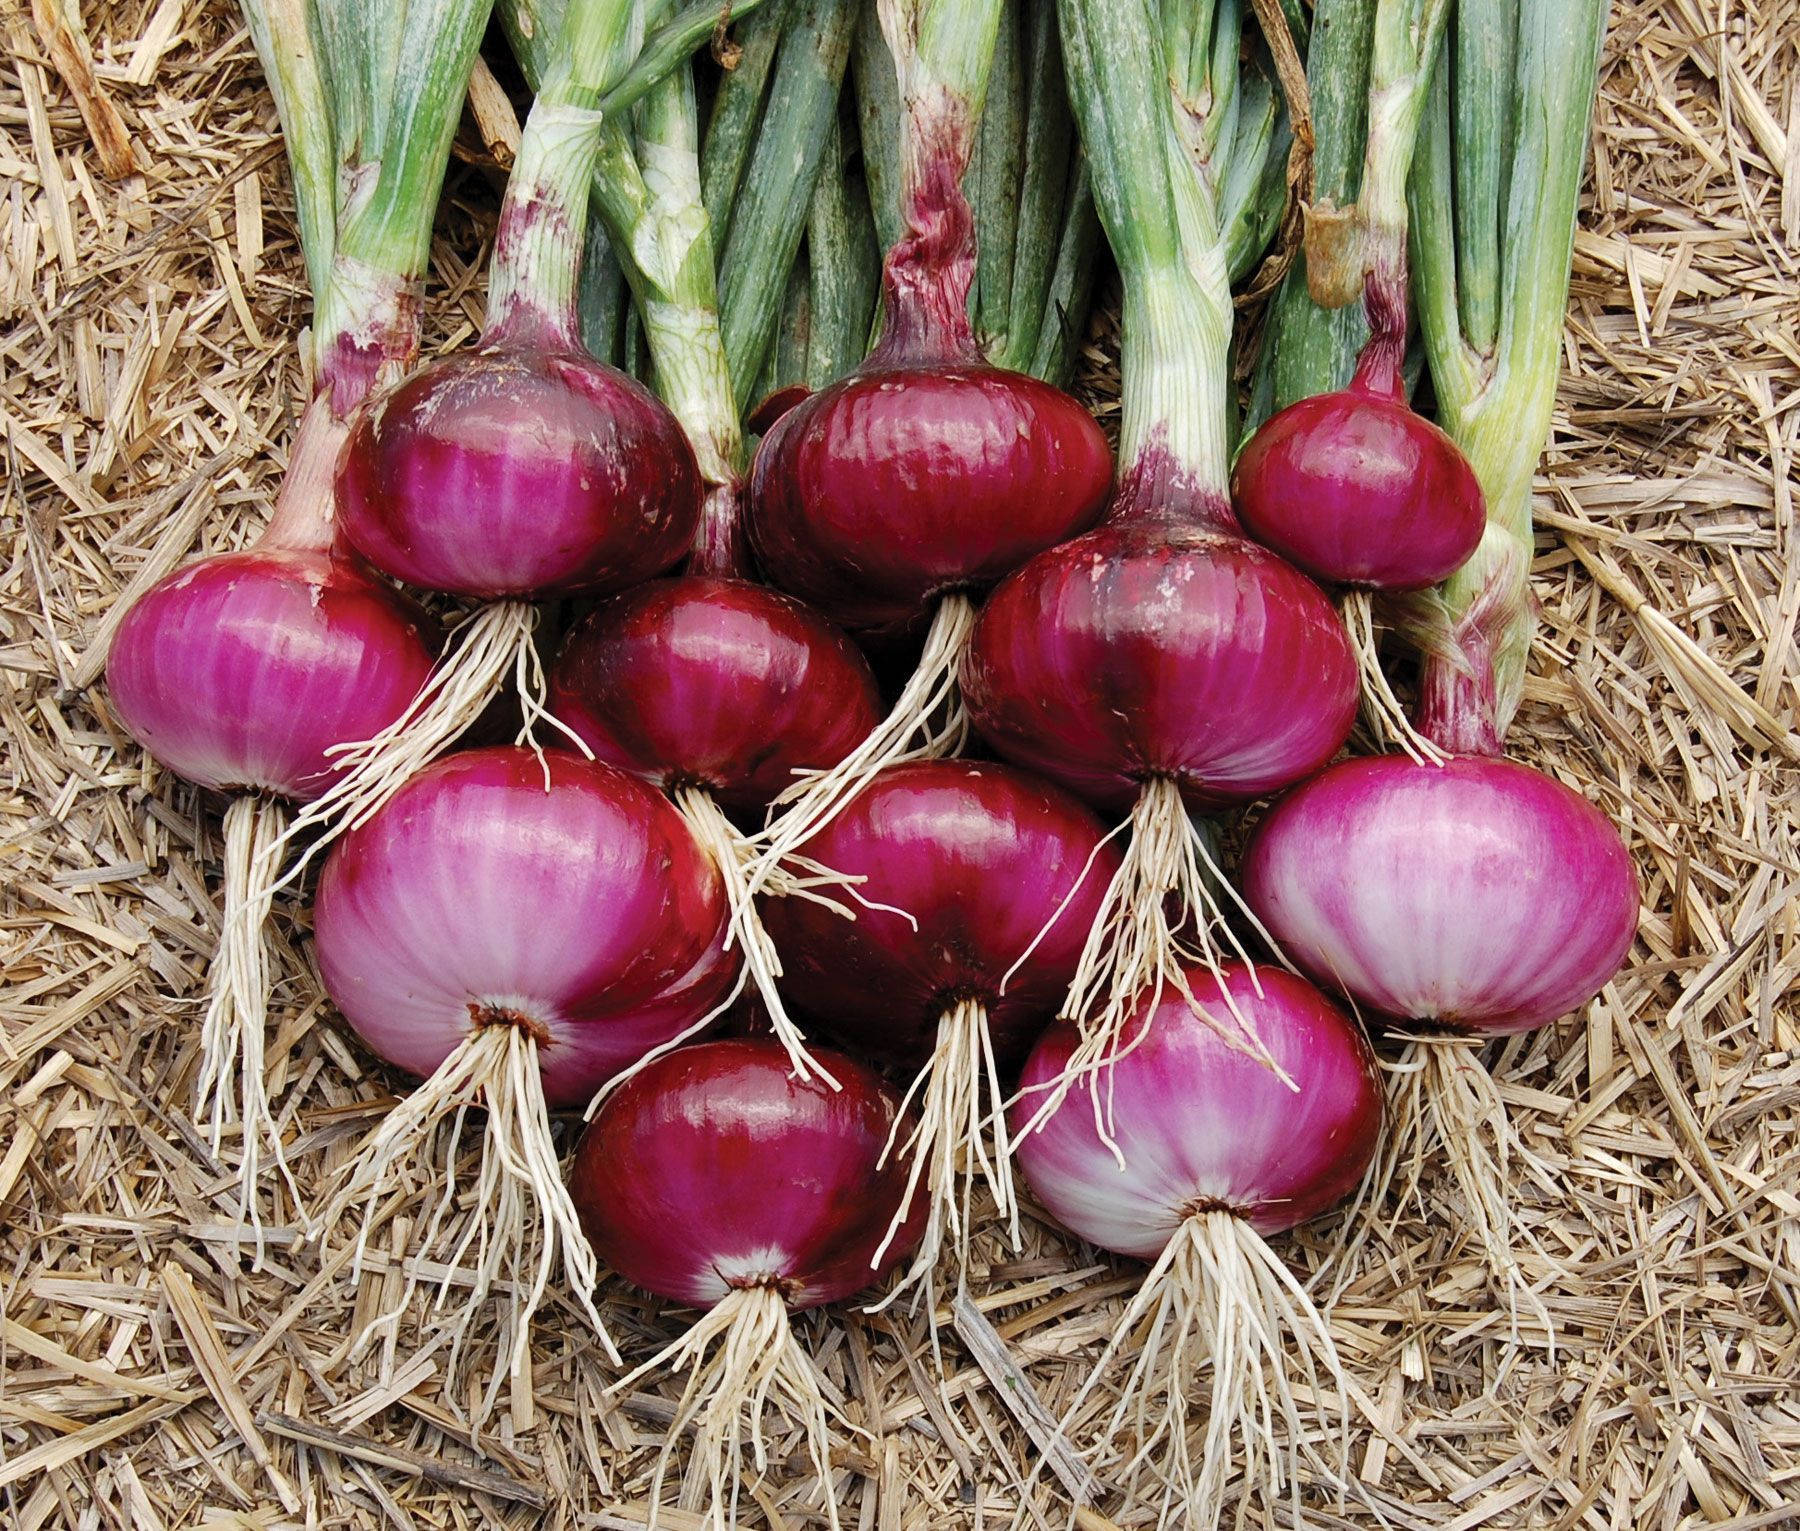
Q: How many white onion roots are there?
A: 11